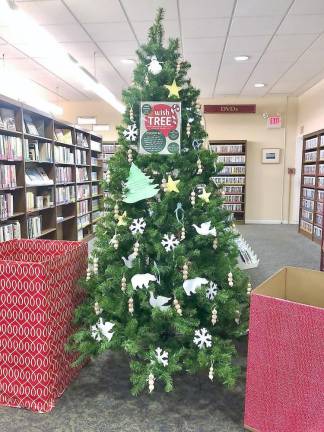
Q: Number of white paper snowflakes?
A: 7